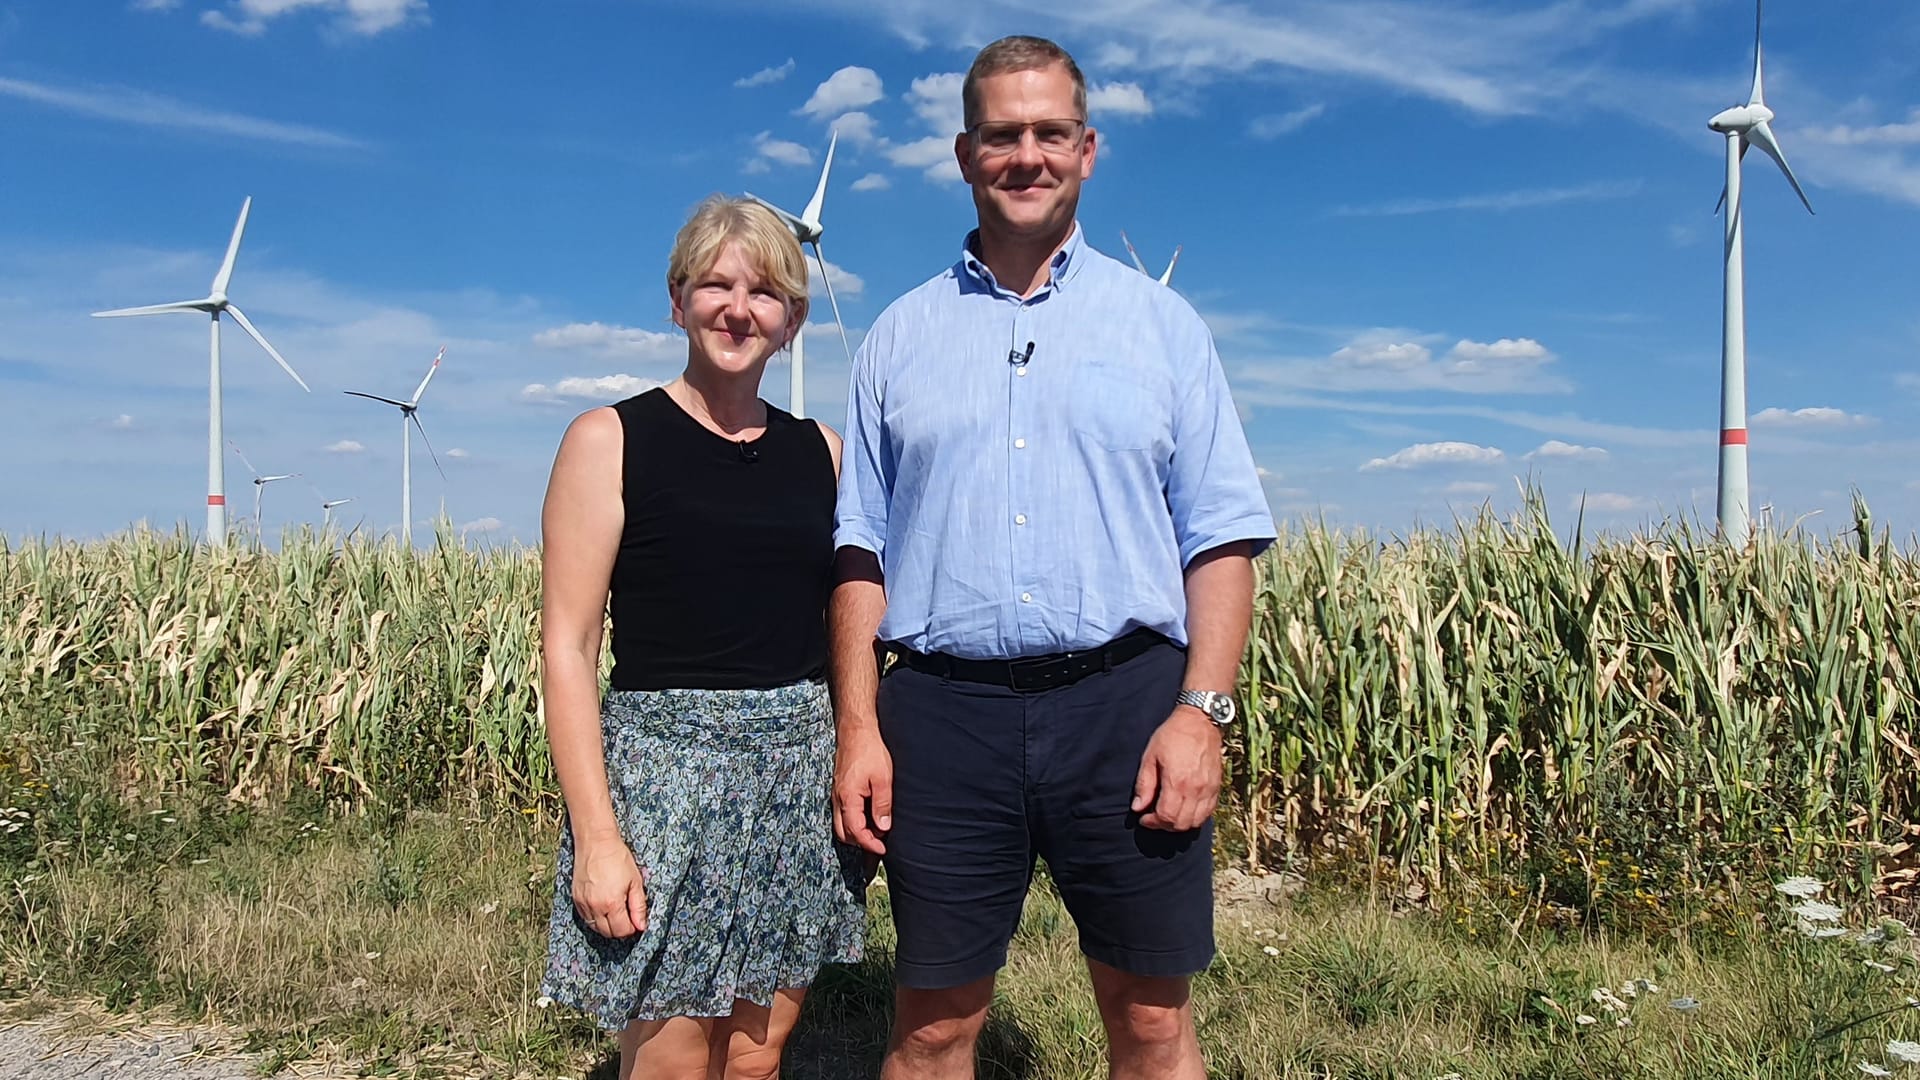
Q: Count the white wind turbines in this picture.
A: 7